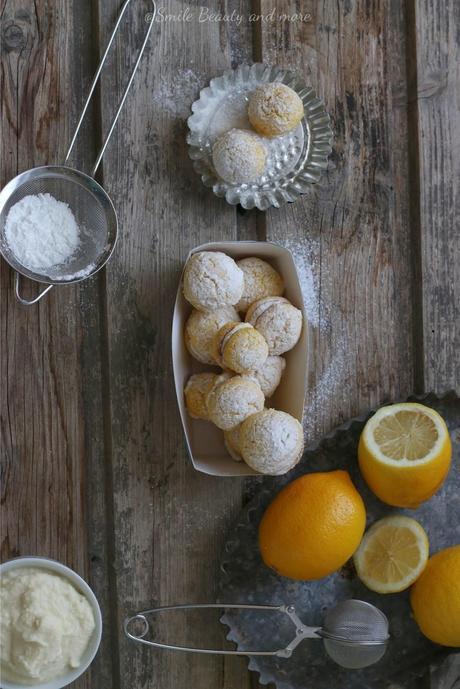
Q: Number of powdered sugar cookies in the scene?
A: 12